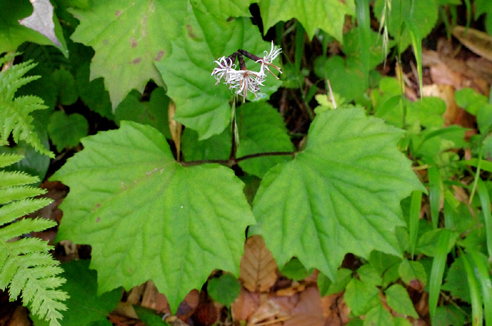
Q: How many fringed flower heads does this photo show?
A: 3